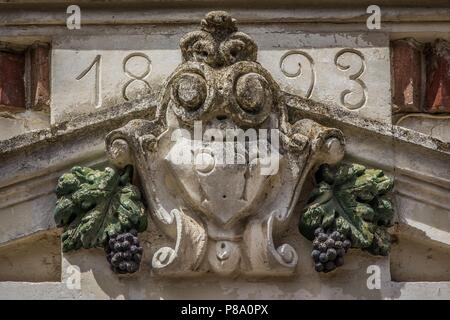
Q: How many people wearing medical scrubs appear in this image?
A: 0